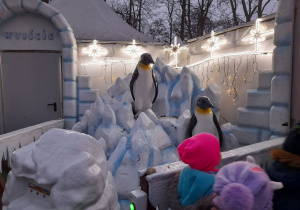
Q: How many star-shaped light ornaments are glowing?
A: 5